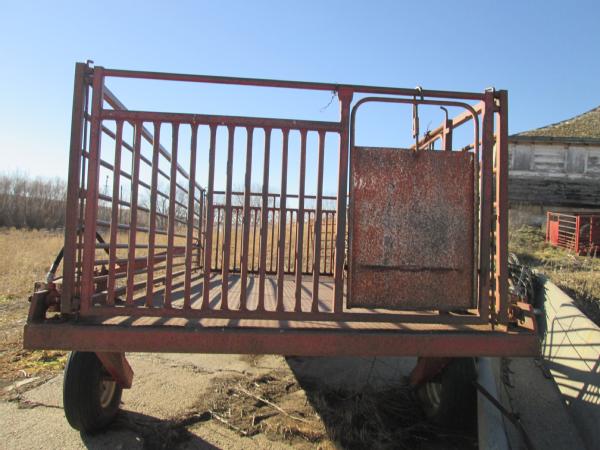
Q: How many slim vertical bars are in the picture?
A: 12